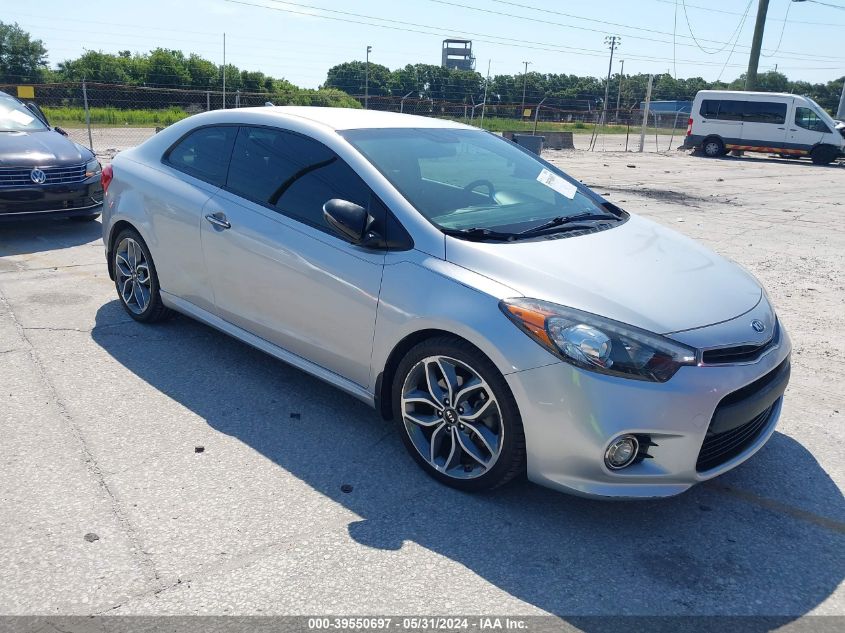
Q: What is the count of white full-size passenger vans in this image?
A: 1